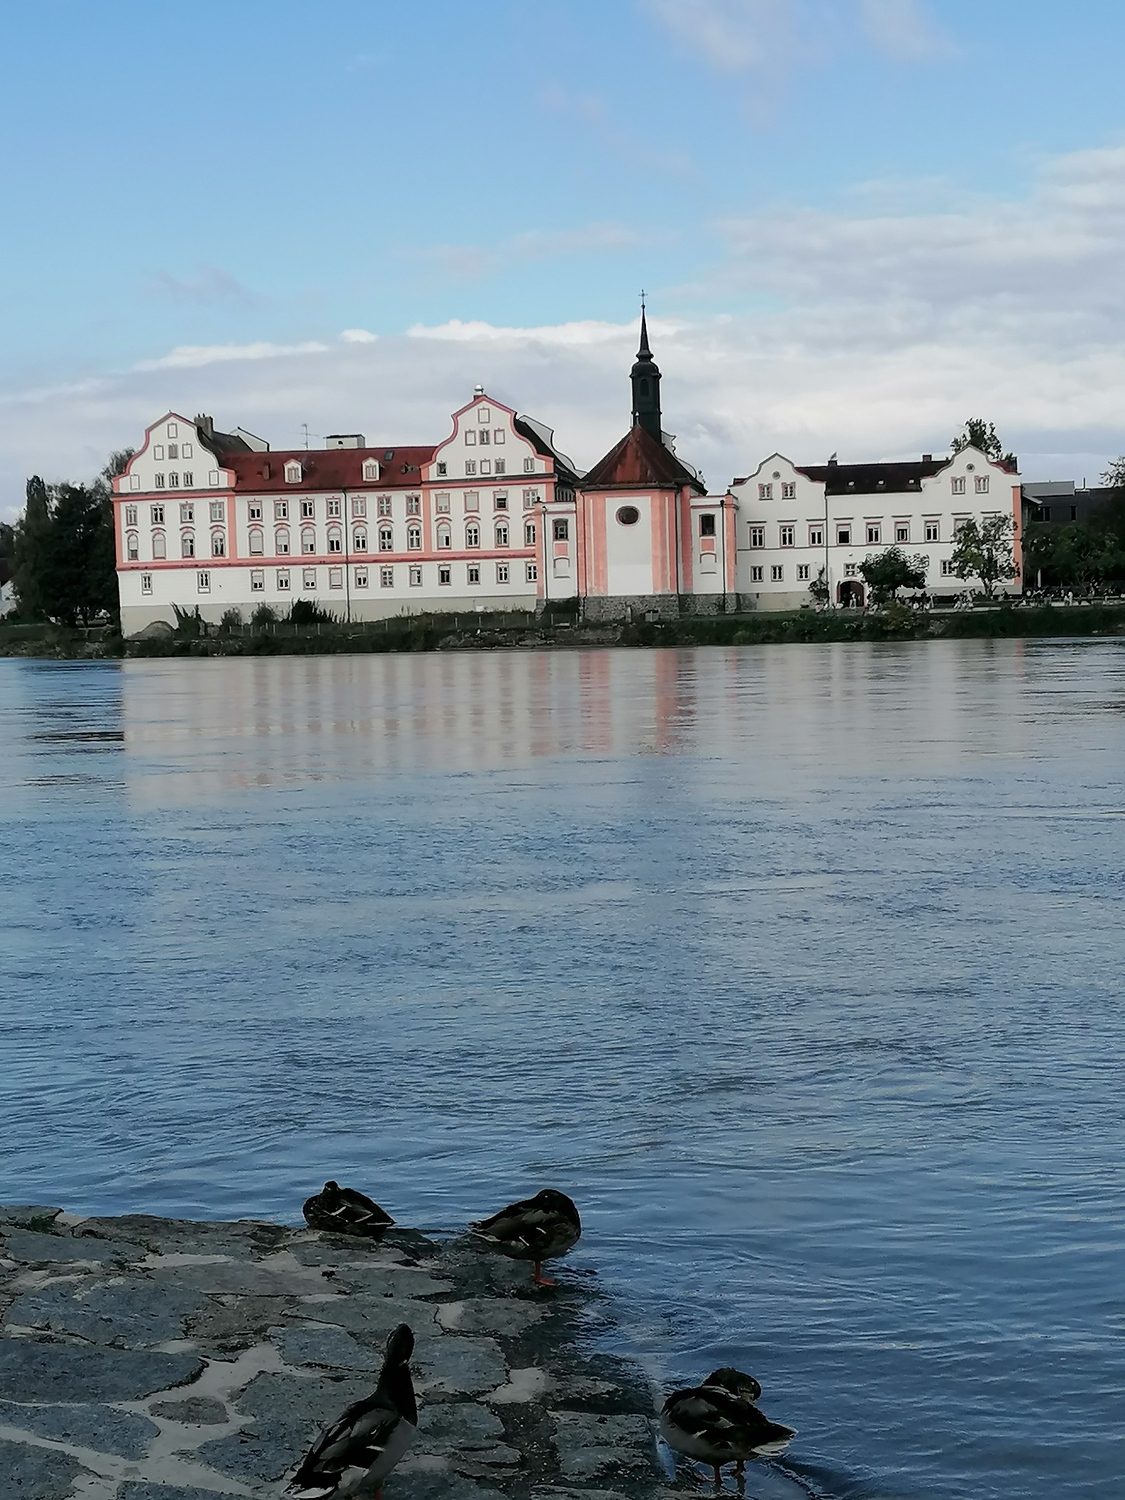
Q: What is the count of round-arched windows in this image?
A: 15